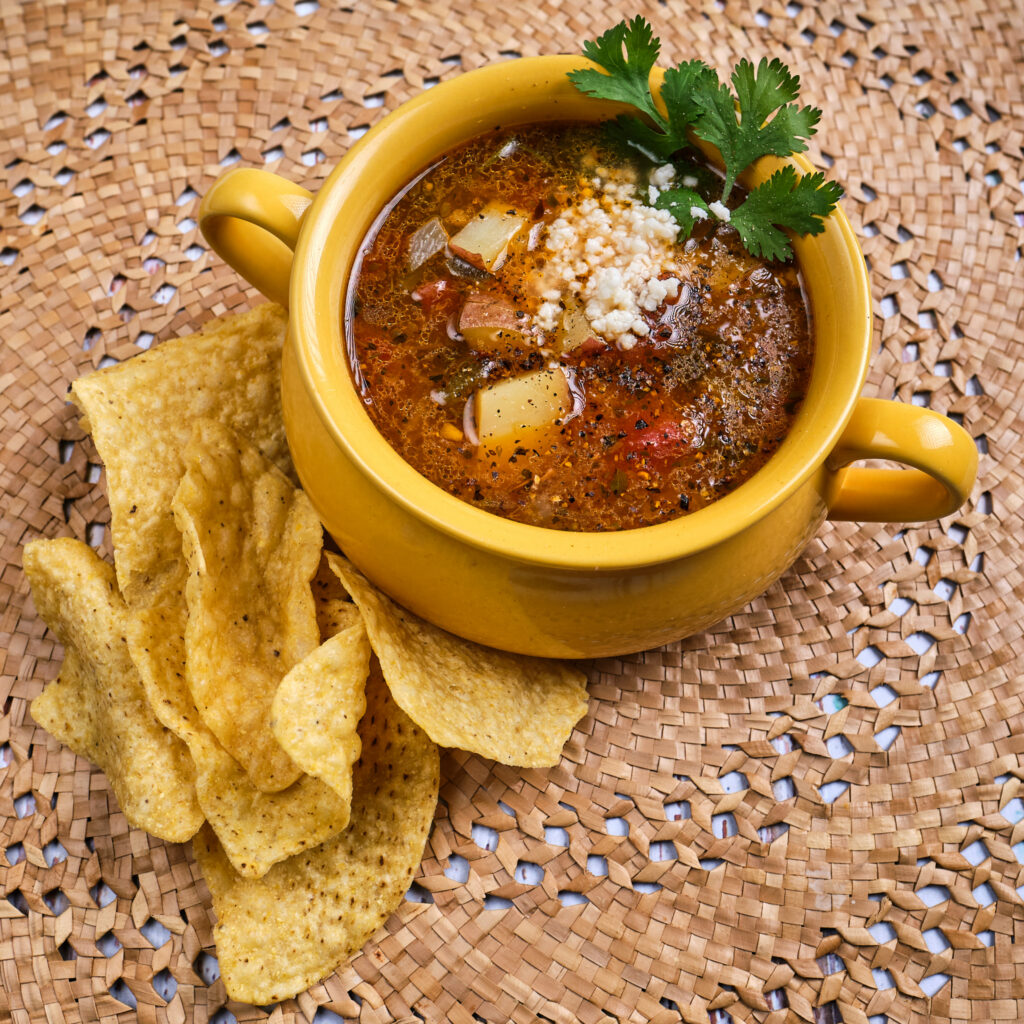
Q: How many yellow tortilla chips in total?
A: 6